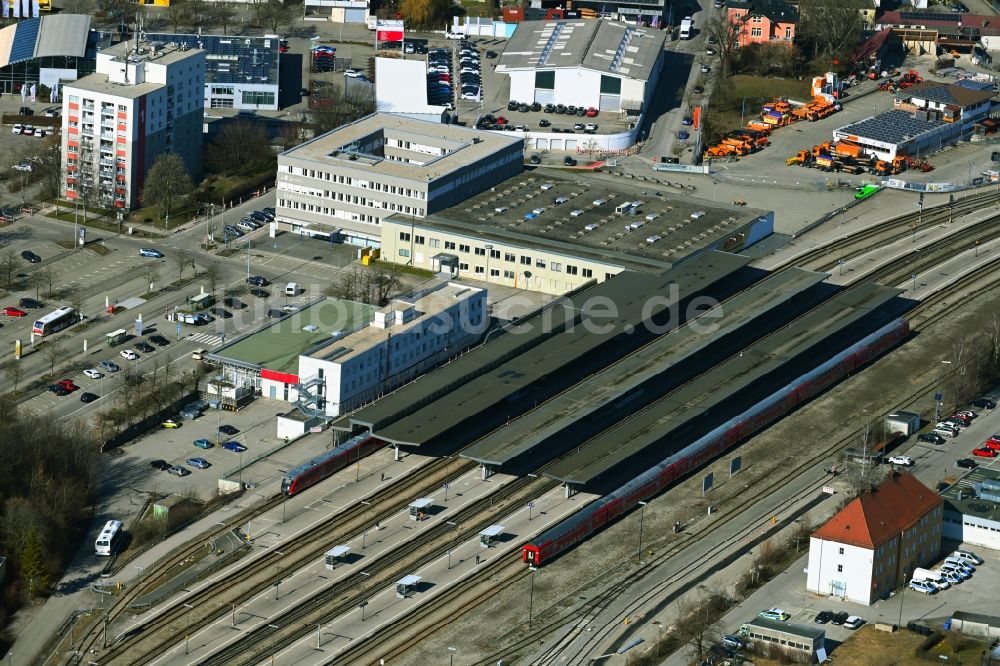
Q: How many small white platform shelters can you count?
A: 4